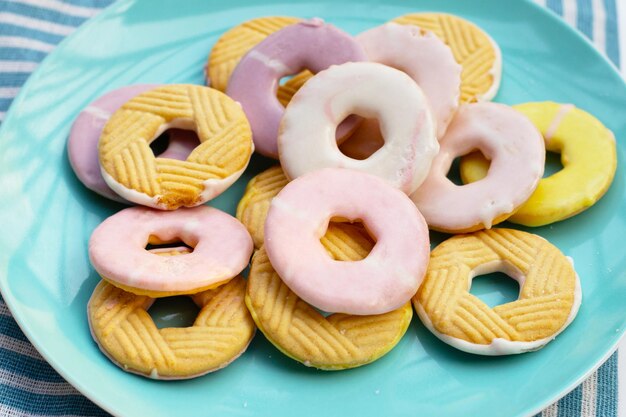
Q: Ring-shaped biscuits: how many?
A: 15